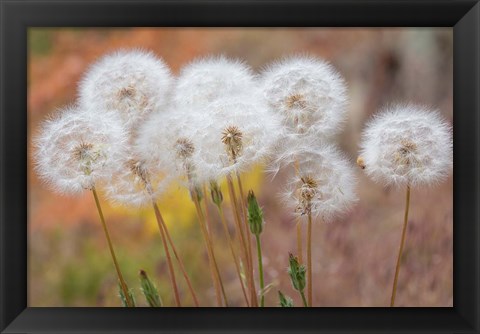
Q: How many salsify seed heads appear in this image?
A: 9